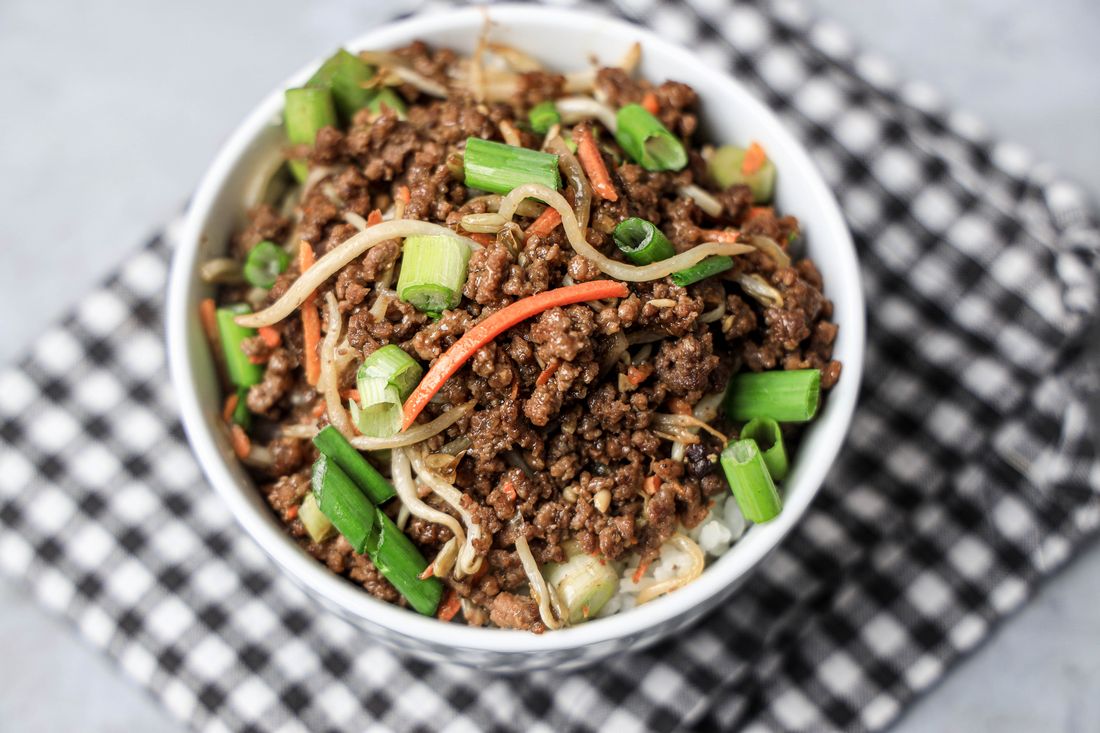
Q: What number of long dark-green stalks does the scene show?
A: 3